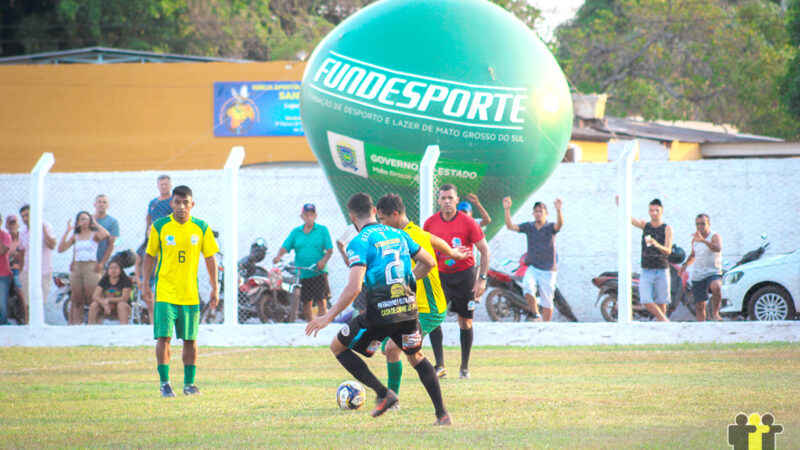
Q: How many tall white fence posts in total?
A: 4